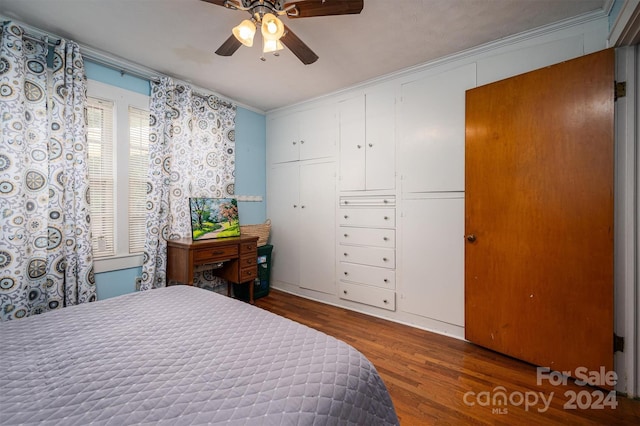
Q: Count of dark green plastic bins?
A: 1